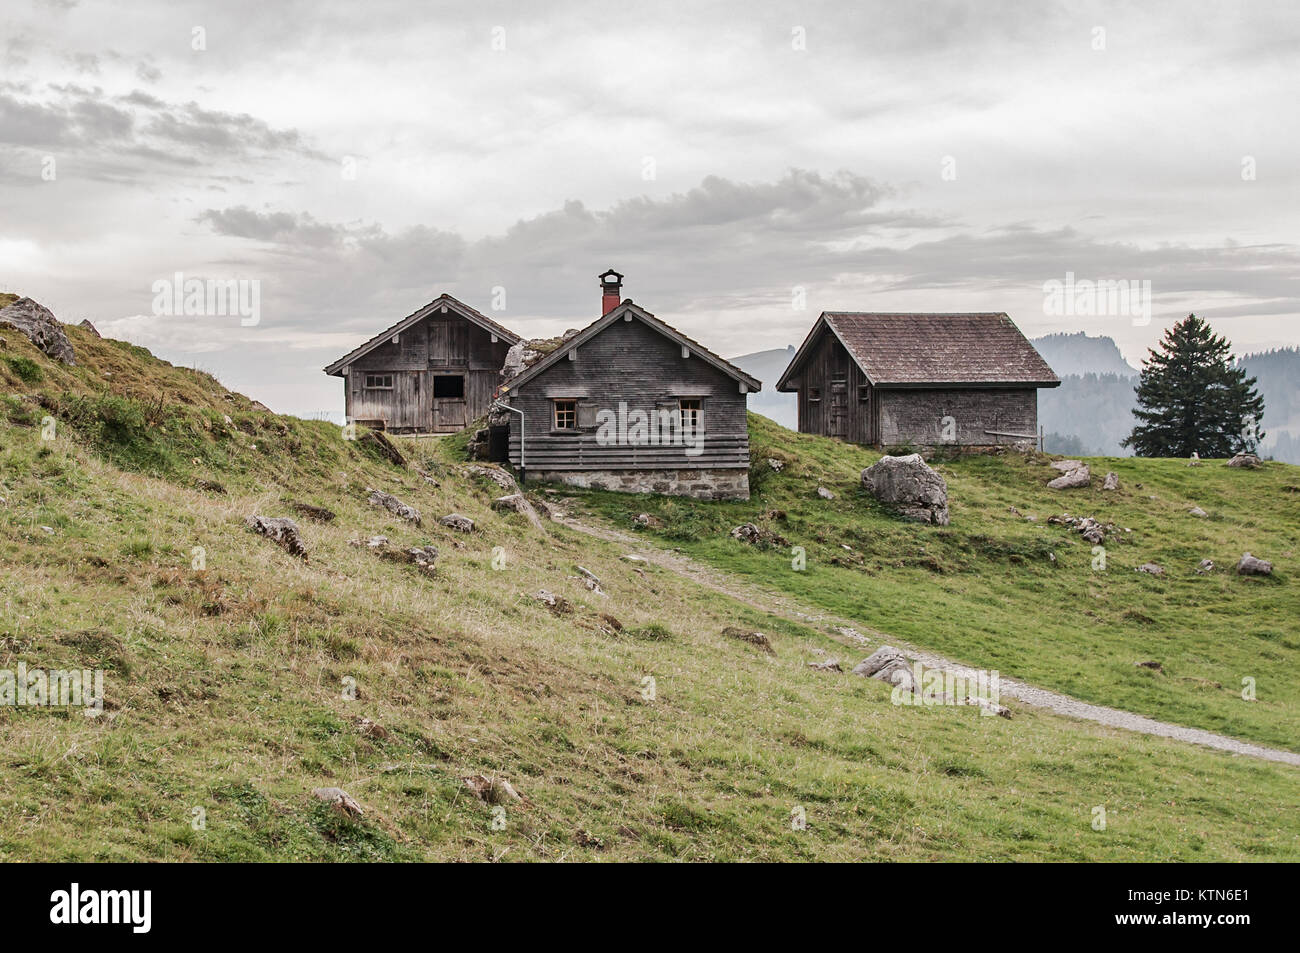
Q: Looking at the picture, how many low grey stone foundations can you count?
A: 1